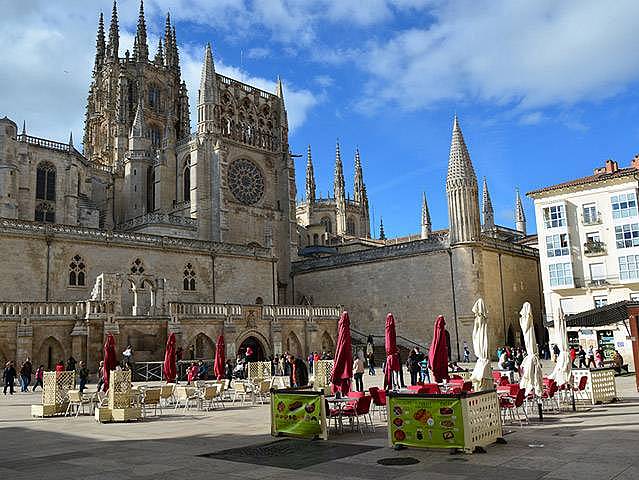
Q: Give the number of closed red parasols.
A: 6